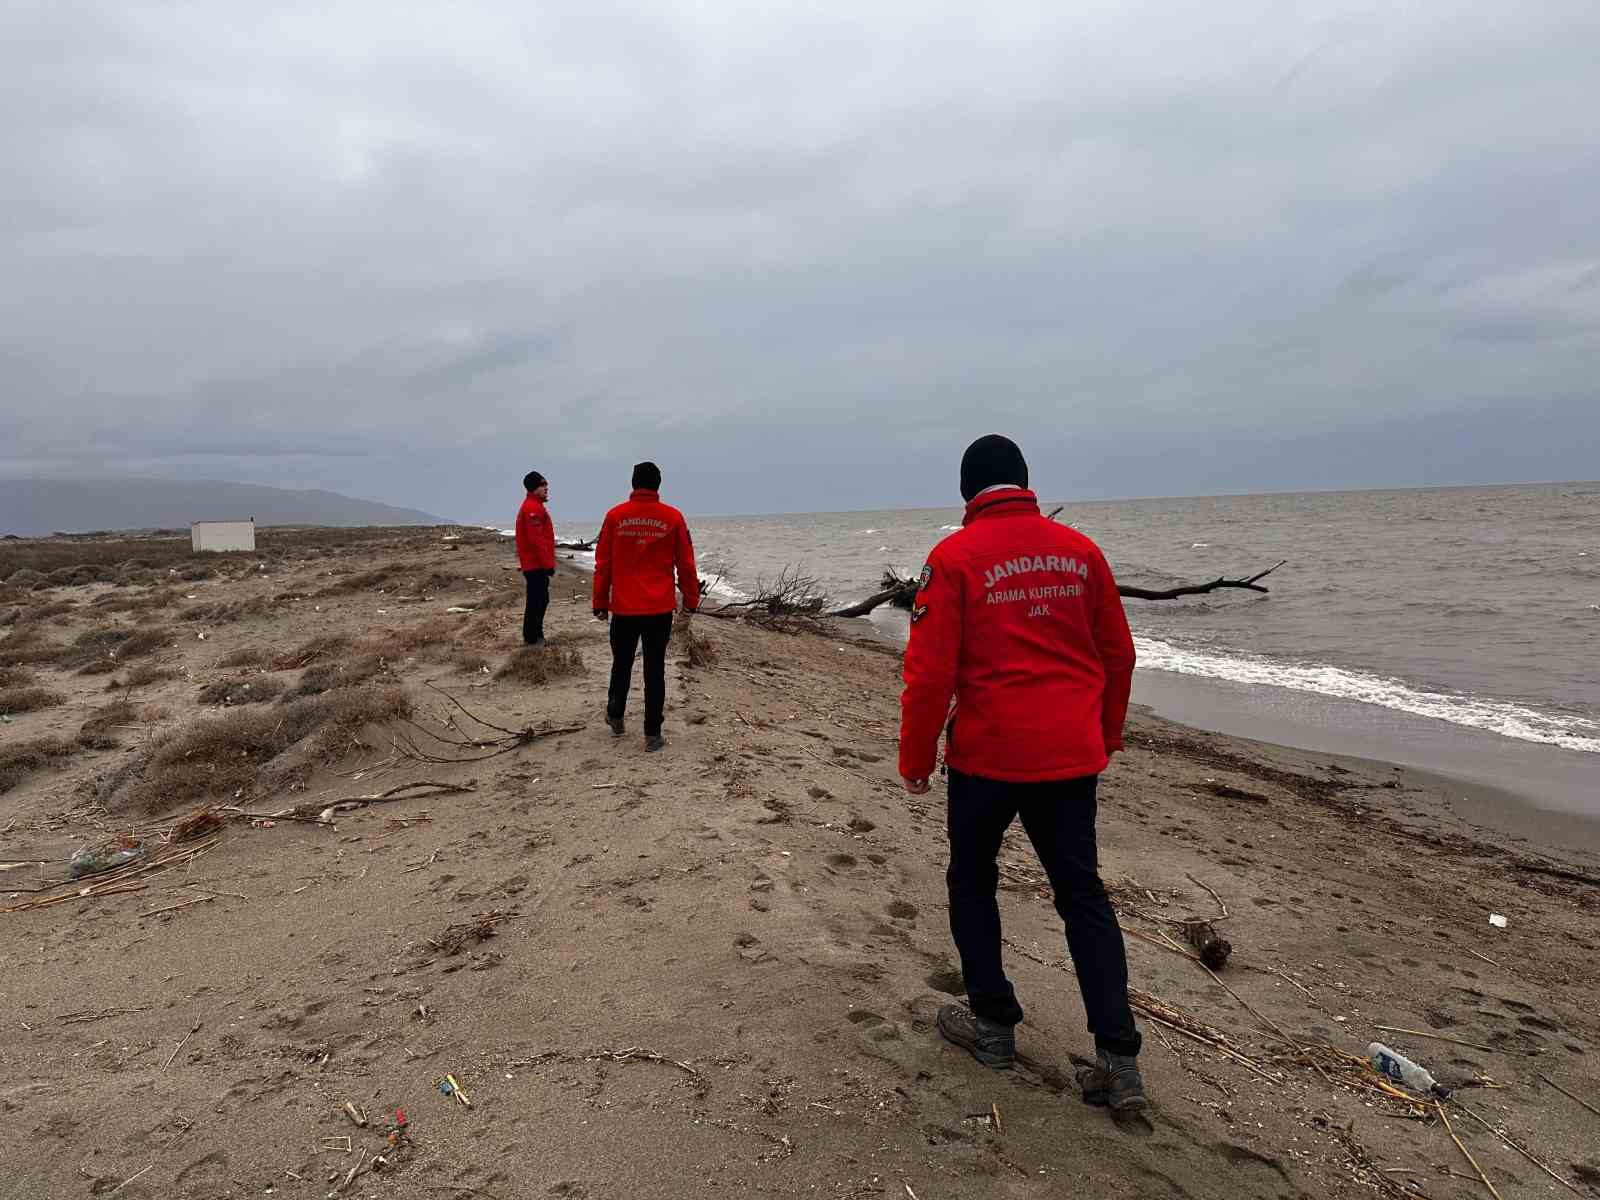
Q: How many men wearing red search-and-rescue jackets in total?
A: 3